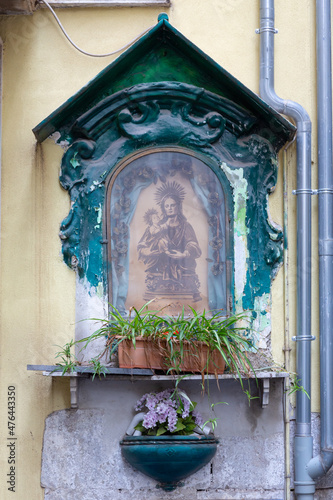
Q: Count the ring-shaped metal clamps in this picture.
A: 4